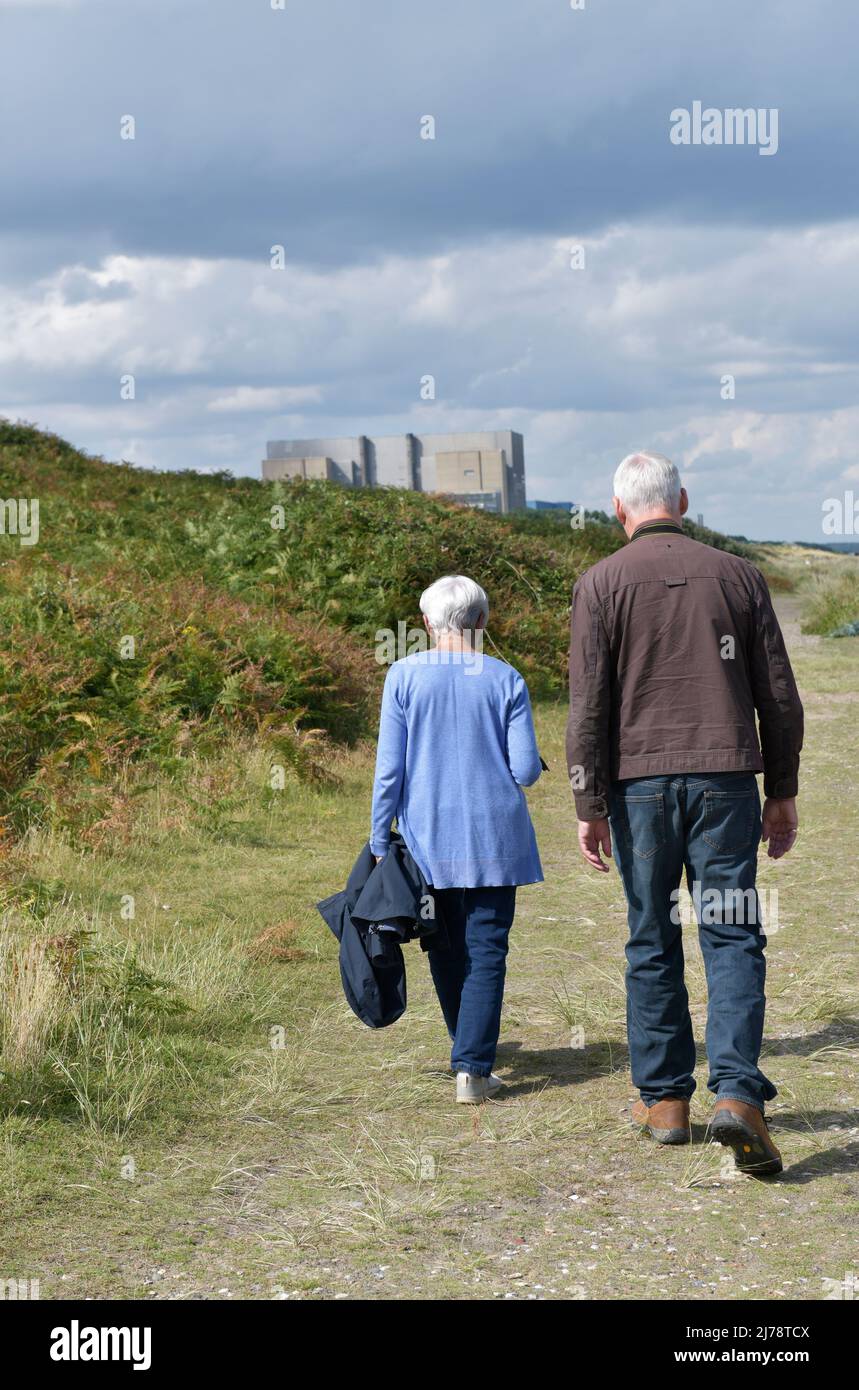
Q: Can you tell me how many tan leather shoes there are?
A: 2